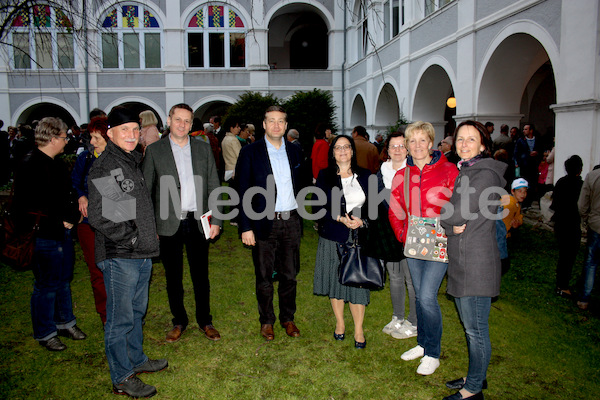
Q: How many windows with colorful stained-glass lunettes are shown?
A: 3